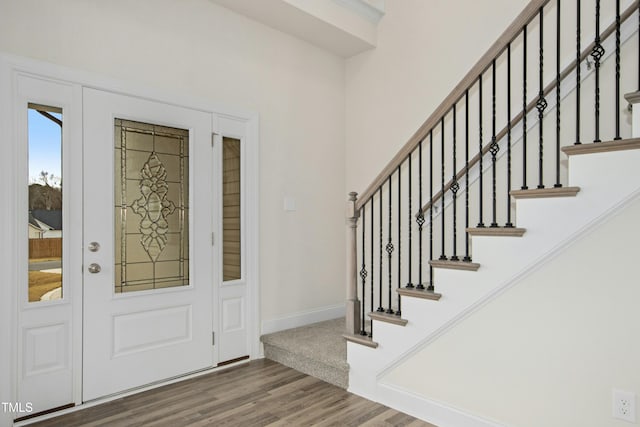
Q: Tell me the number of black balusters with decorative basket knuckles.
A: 7